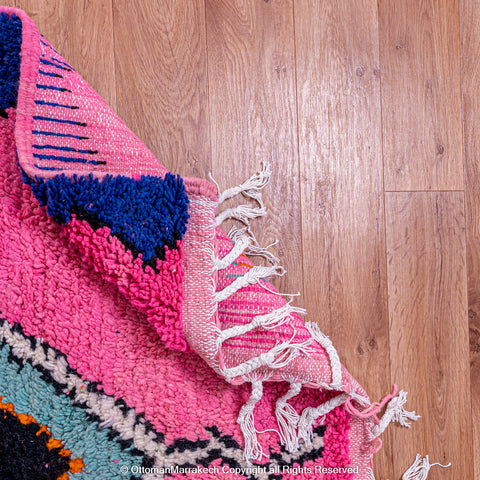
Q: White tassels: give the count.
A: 12